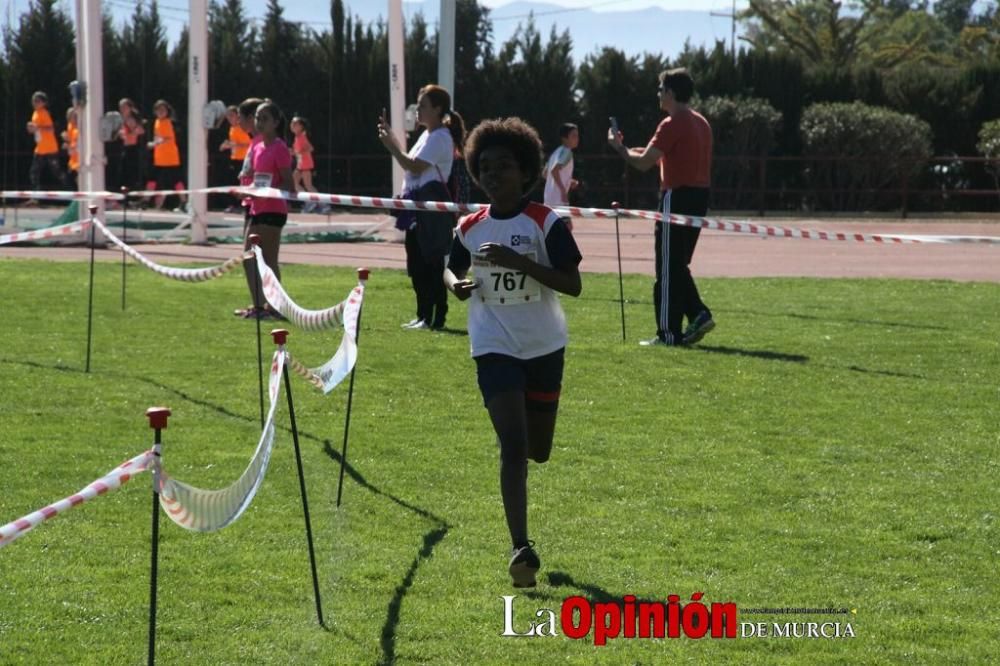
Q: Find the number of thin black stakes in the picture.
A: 7